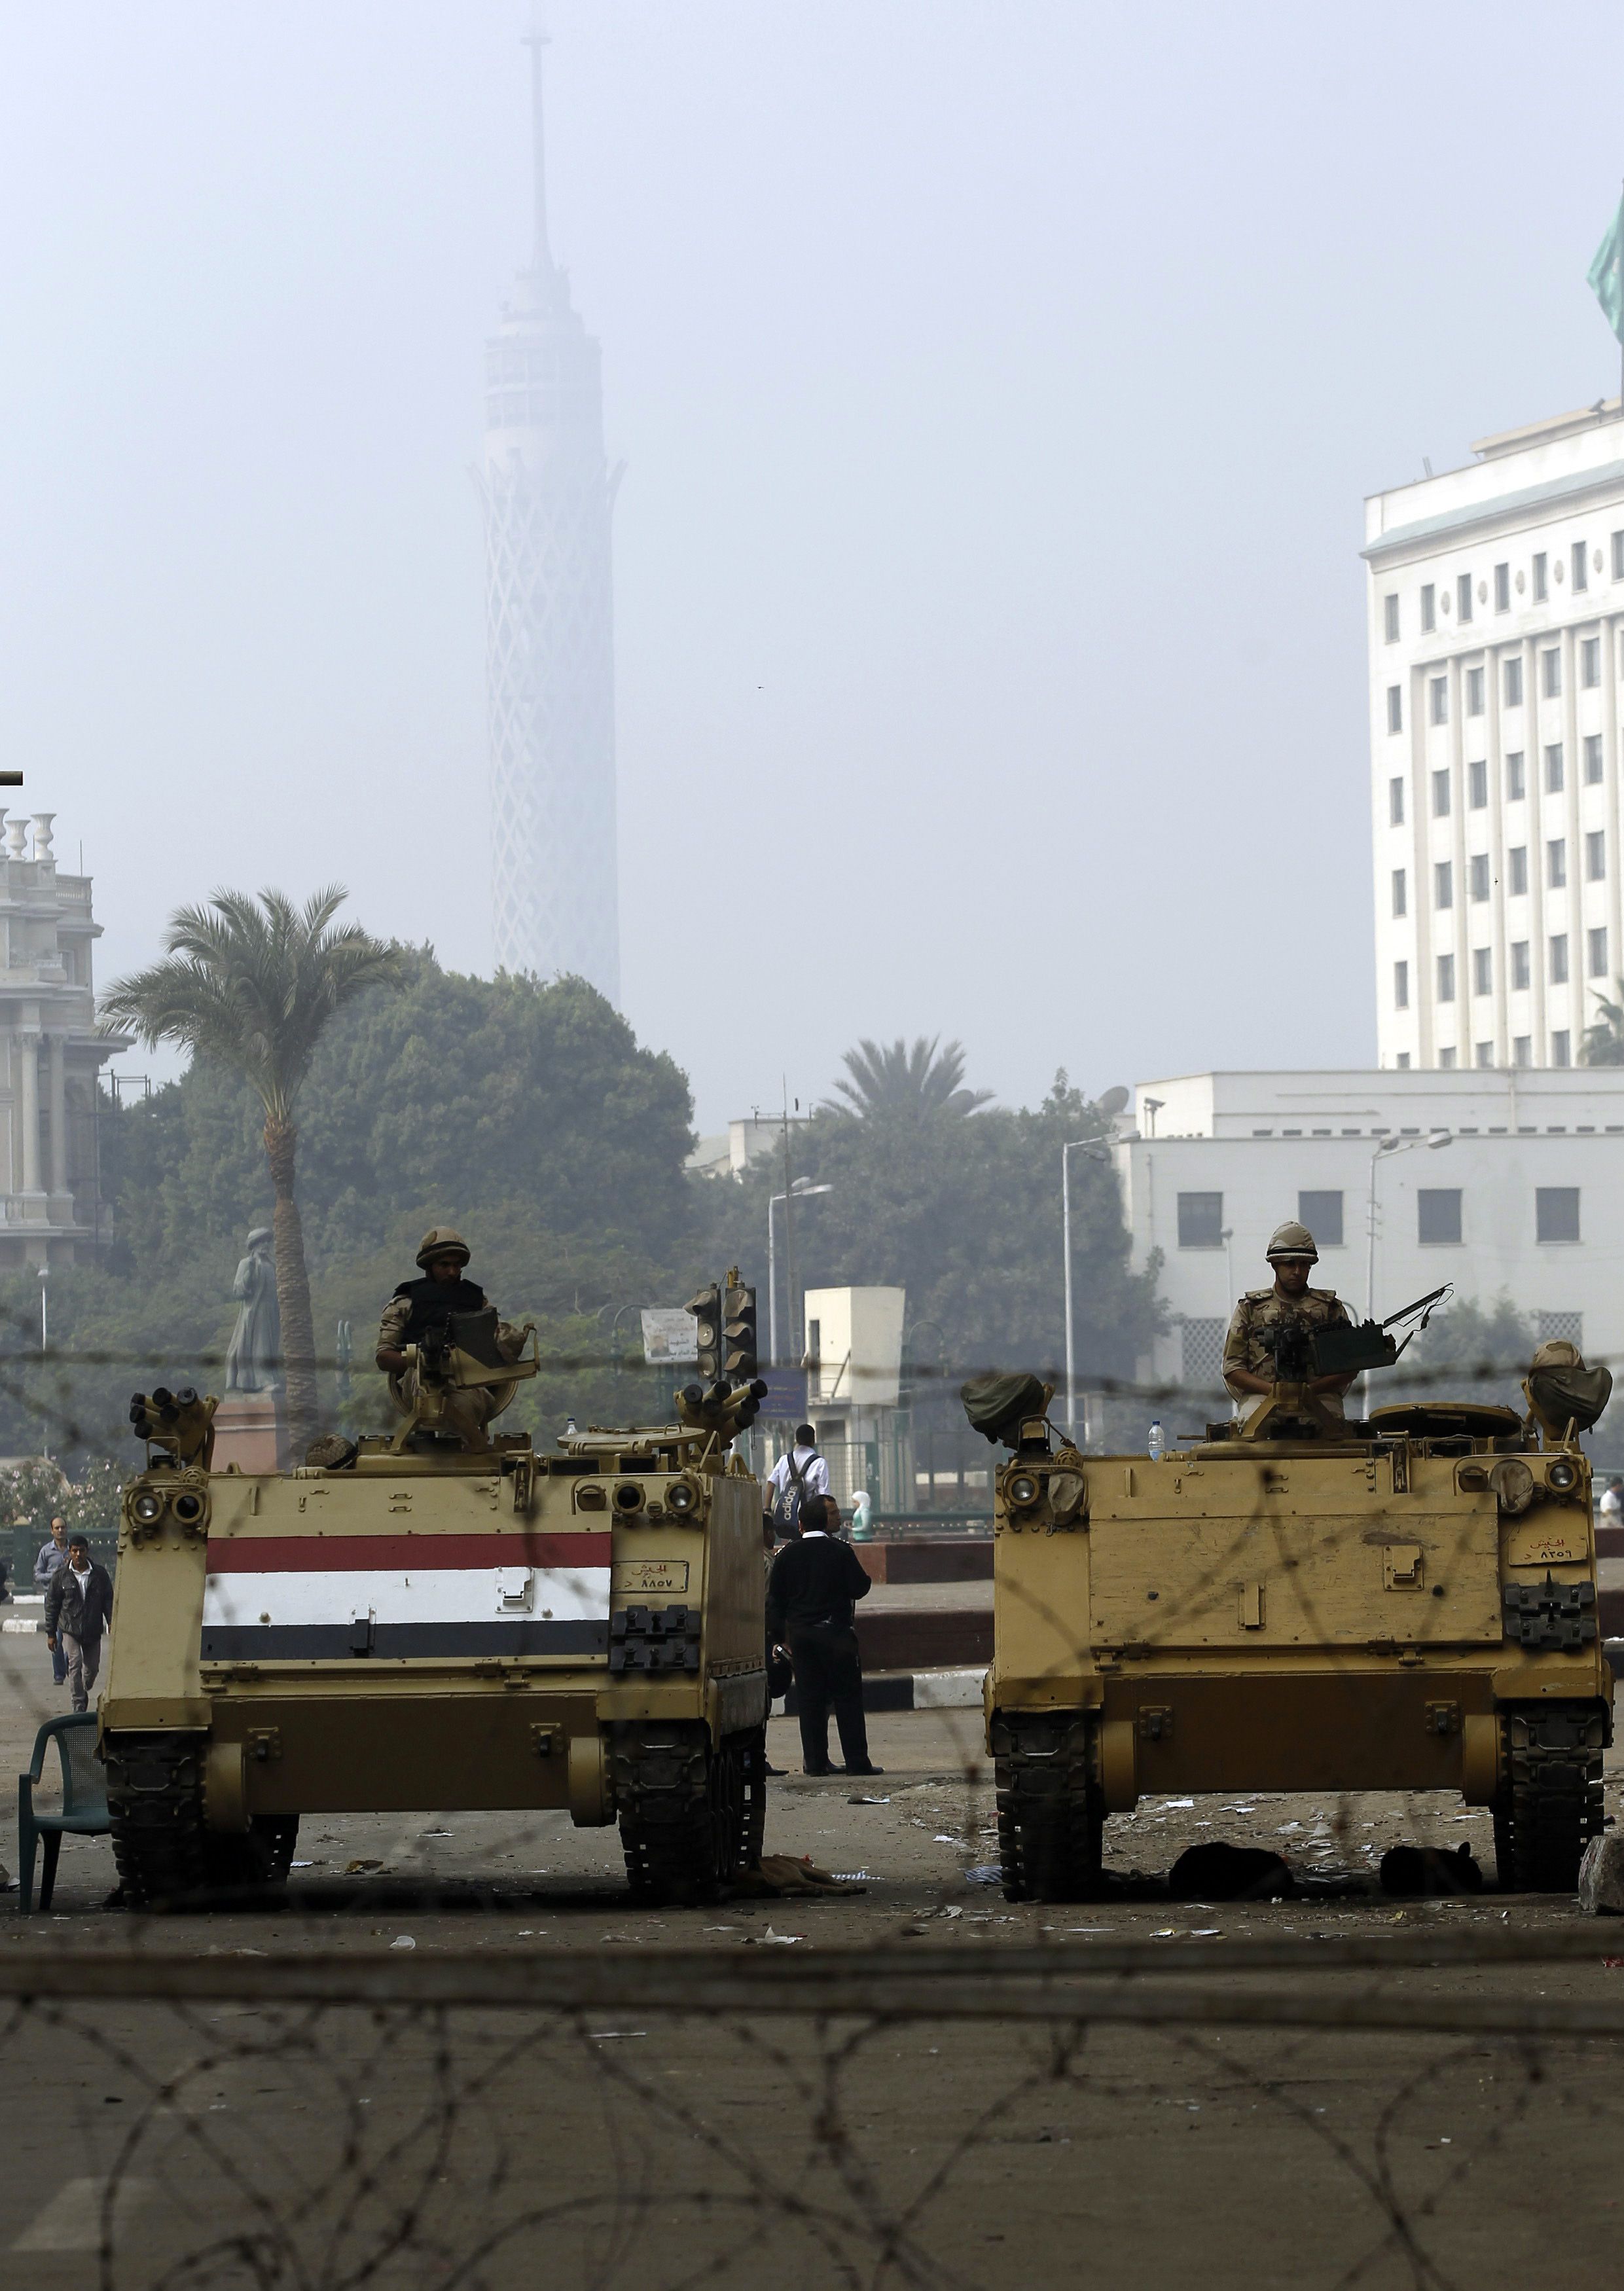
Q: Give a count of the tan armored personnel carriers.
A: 2